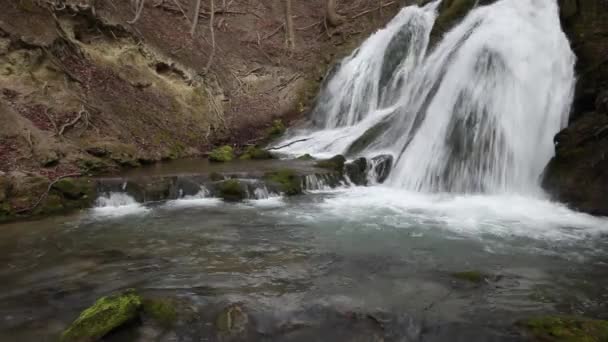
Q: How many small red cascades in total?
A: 0